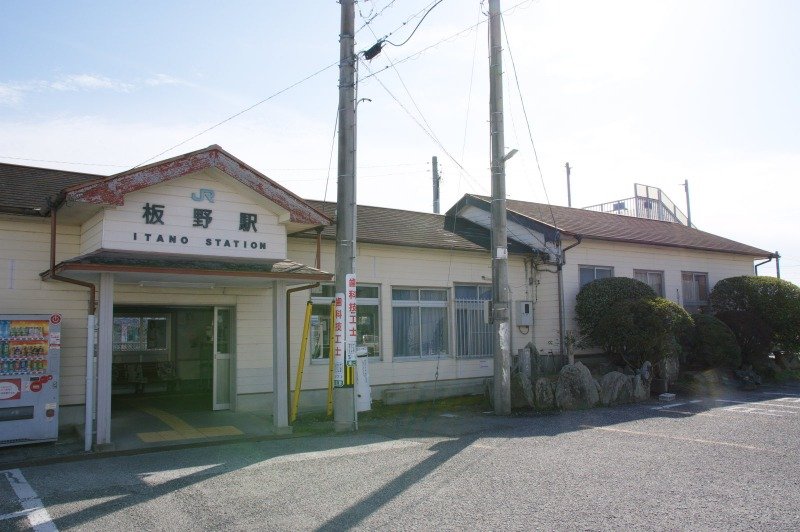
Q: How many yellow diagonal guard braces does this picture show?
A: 2